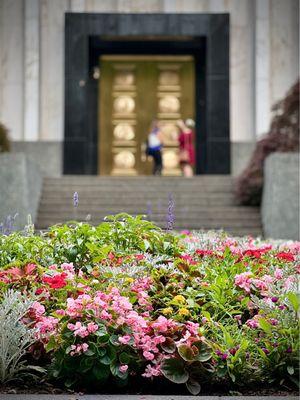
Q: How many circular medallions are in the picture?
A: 8